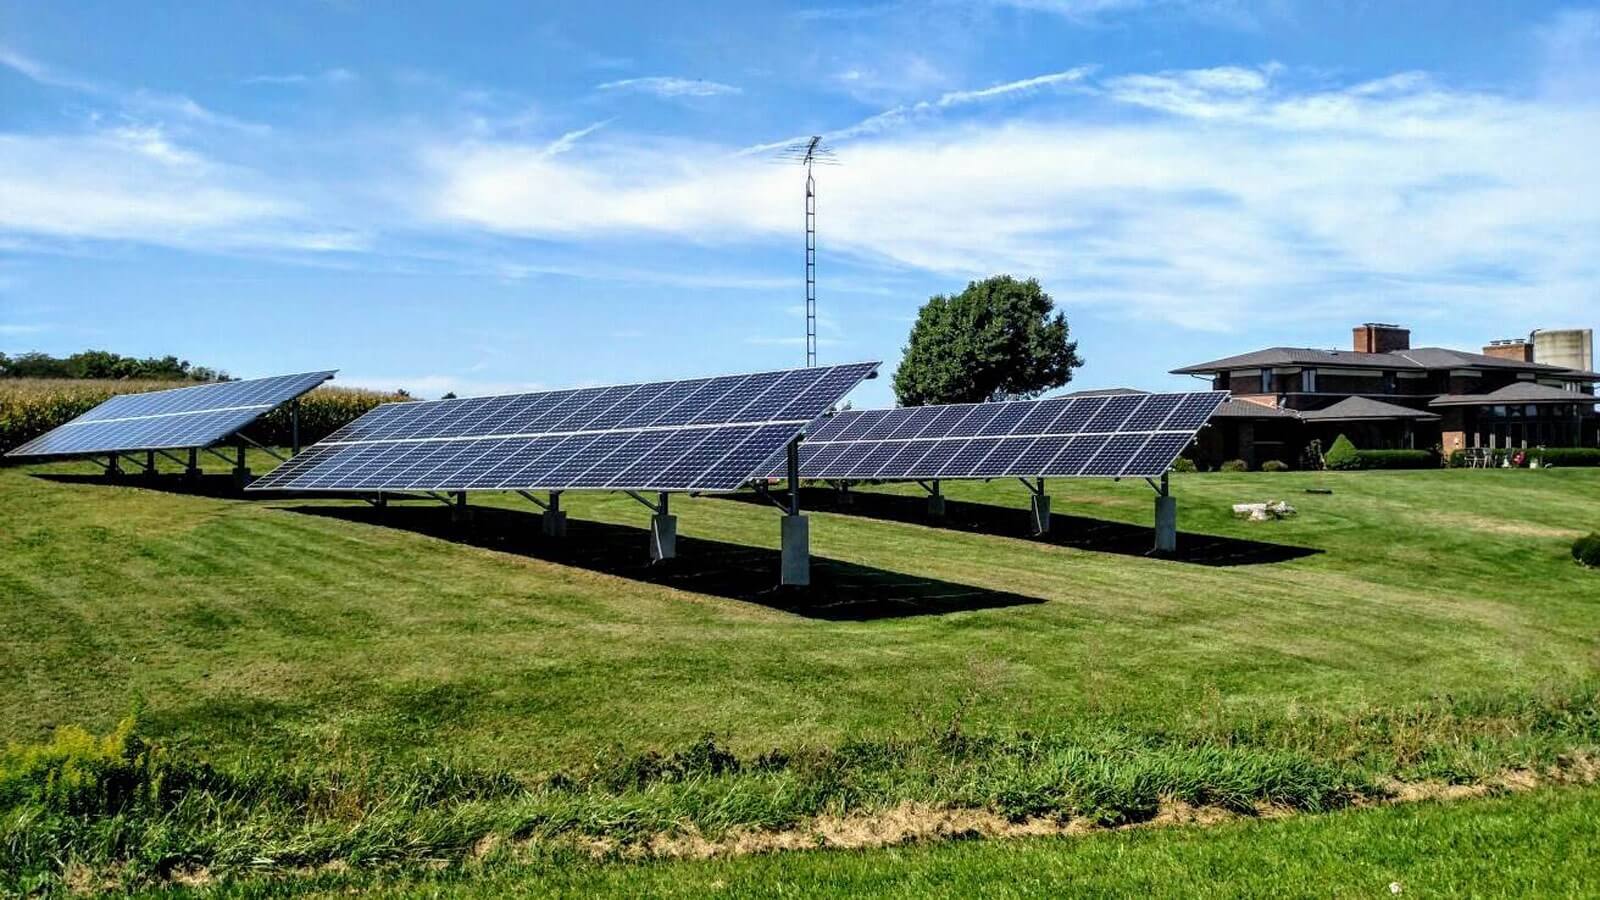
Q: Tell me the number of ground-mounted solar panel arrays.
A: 3